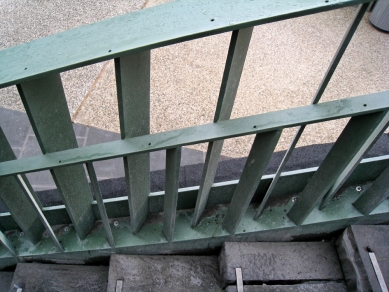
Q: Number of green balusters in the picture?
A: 13